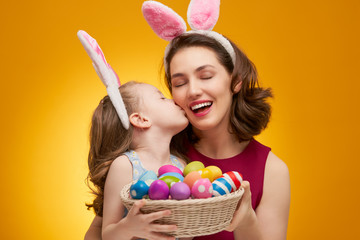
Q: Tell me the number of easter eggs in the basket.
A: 14